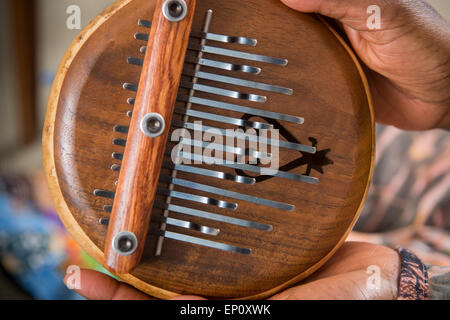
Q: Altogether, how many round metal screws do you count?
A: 3